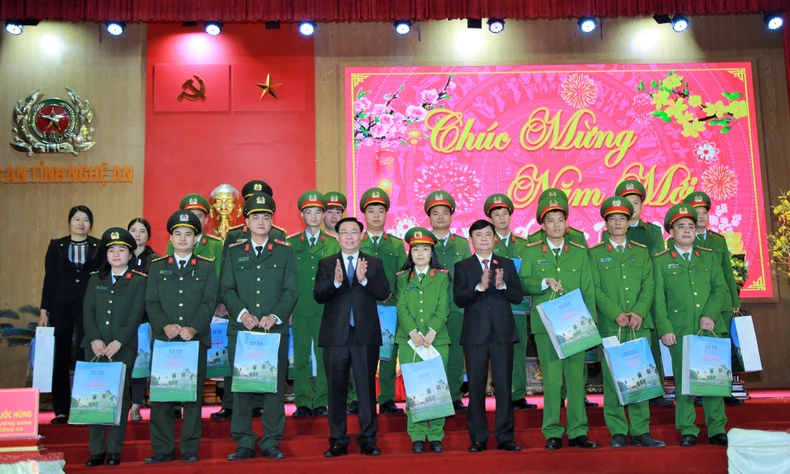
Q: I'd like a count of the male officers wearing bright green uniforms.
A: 12